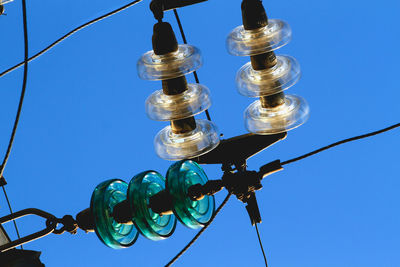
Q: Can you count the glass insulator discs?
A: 9